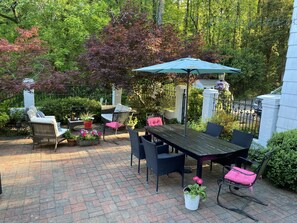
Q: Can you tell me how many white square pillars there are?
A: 5